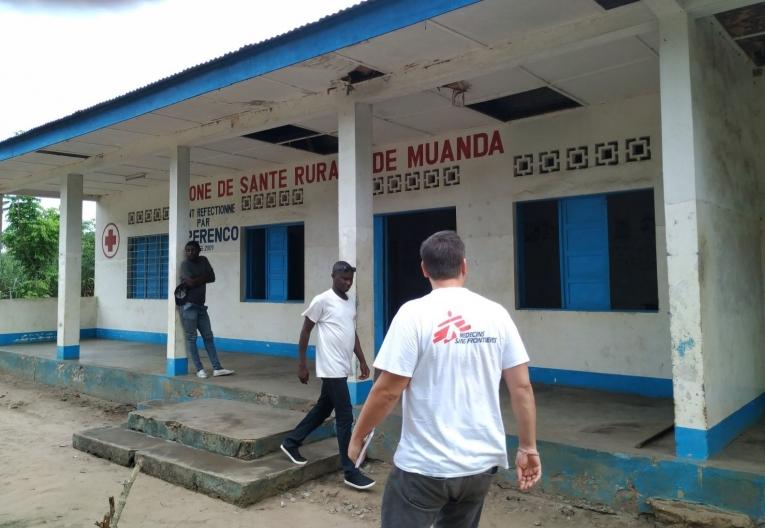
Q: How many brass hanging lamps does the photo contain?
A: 0